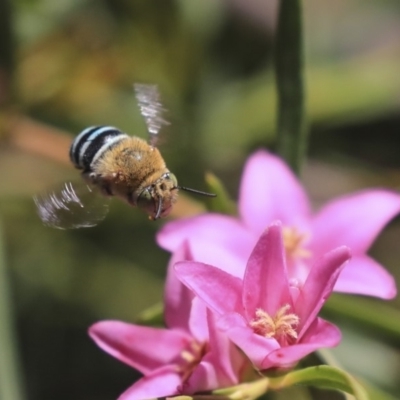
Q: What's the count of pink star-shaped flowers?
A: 3